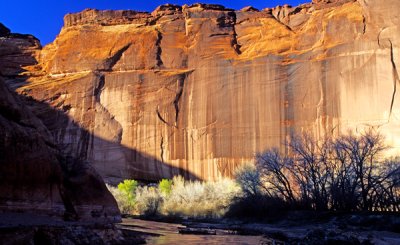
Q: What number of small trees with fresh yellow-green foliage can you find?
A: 2